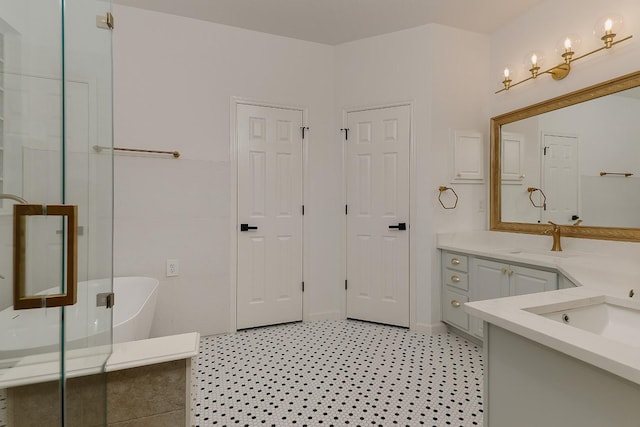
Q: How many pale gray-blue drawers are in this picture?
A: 3